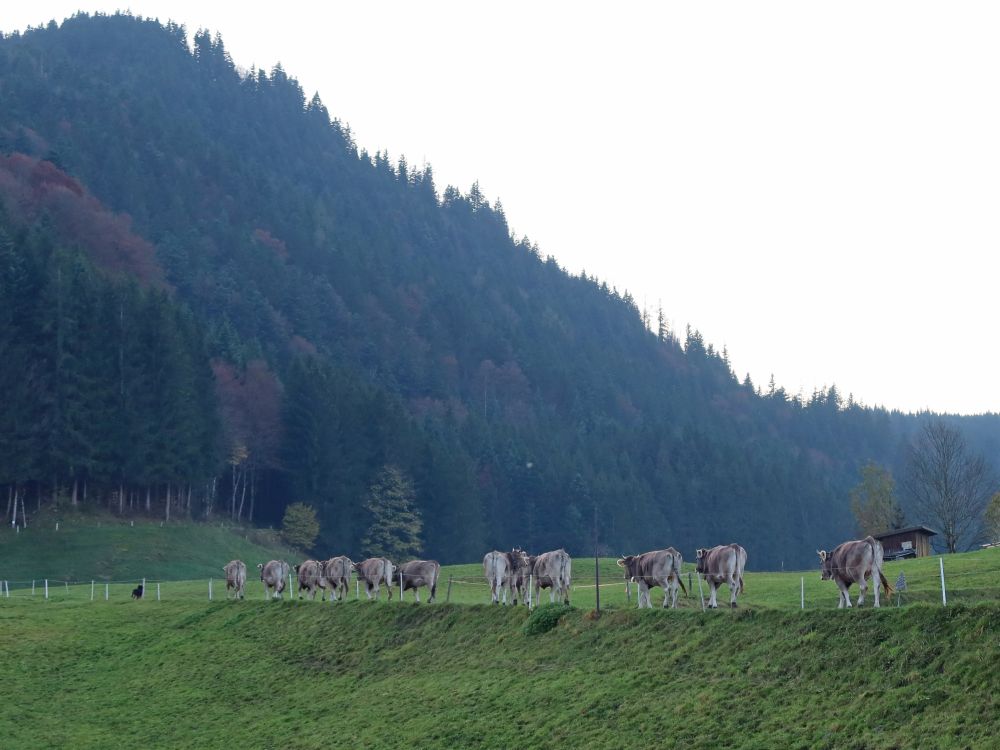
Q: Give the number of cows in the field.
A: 12